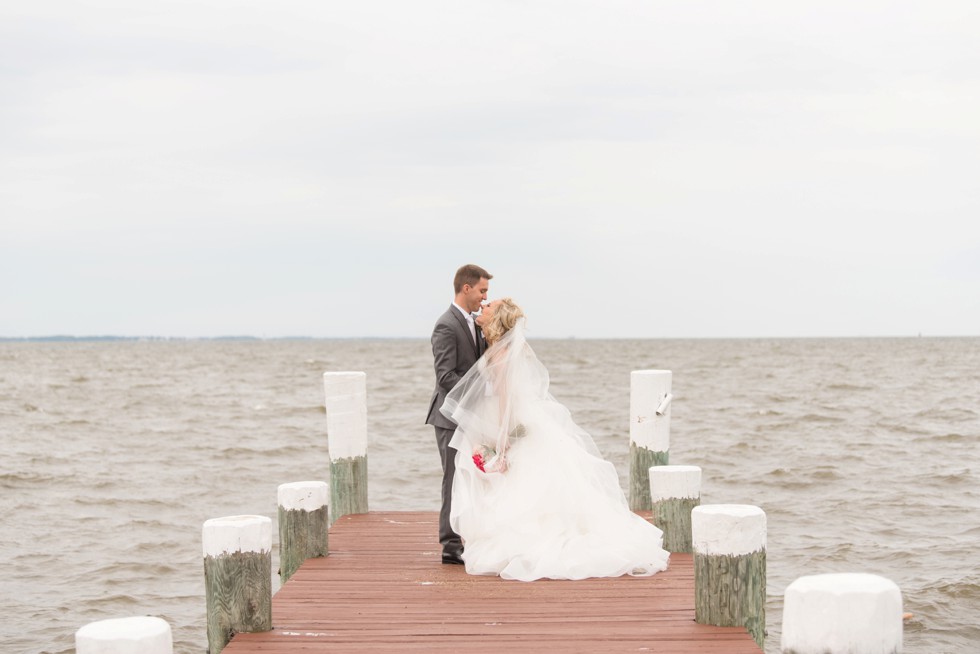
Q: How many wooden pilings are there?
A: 8